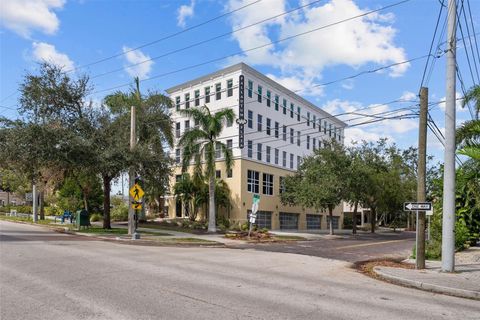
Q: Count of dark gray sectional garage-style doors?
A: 4